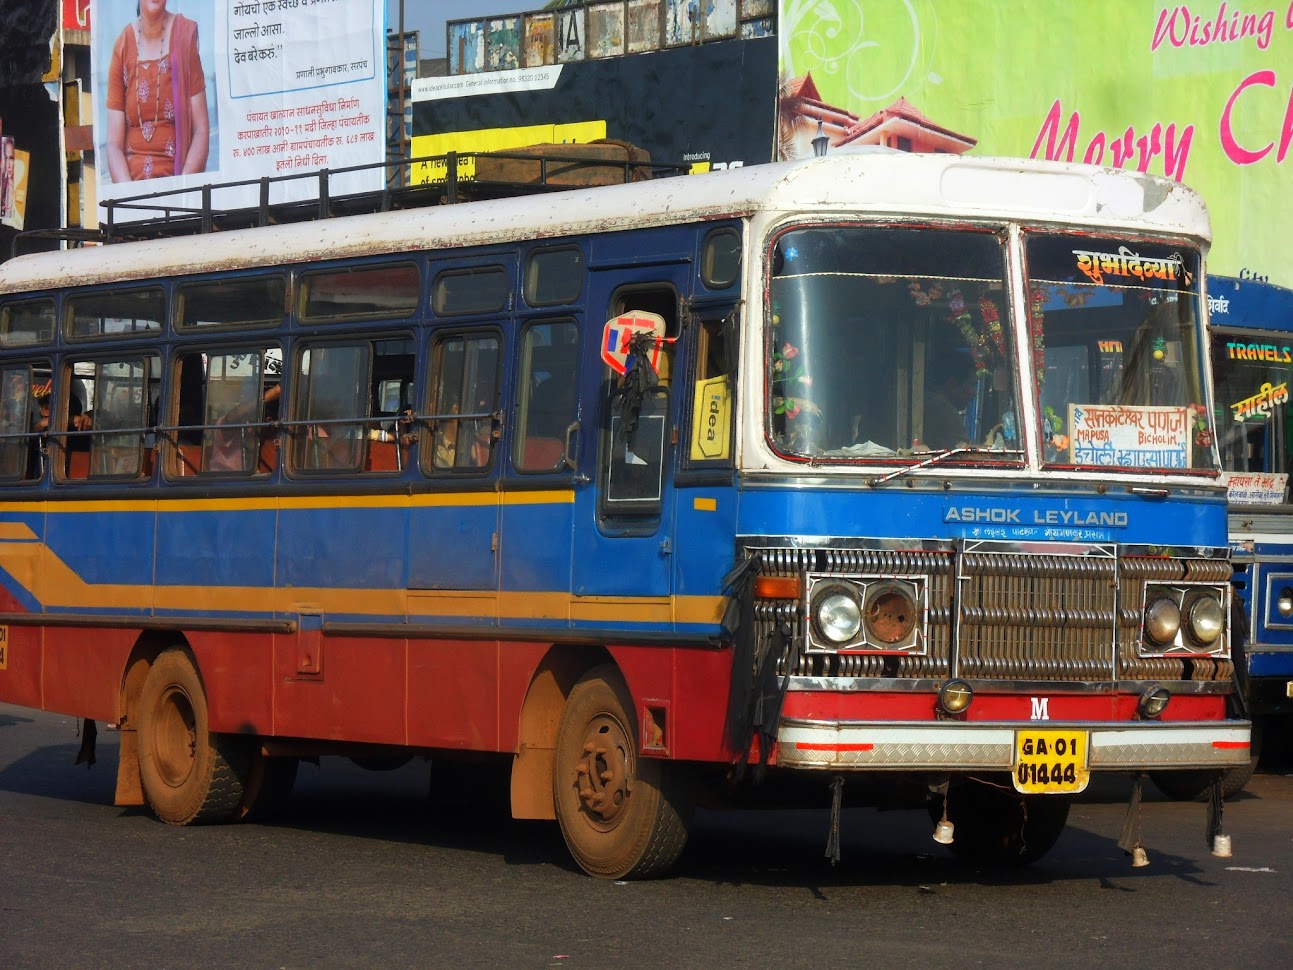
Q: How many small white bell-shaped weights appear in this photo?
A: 3